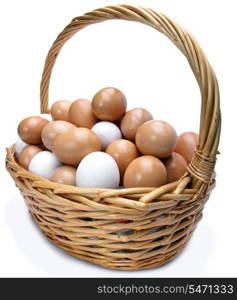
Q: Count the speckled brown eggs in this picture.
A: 14